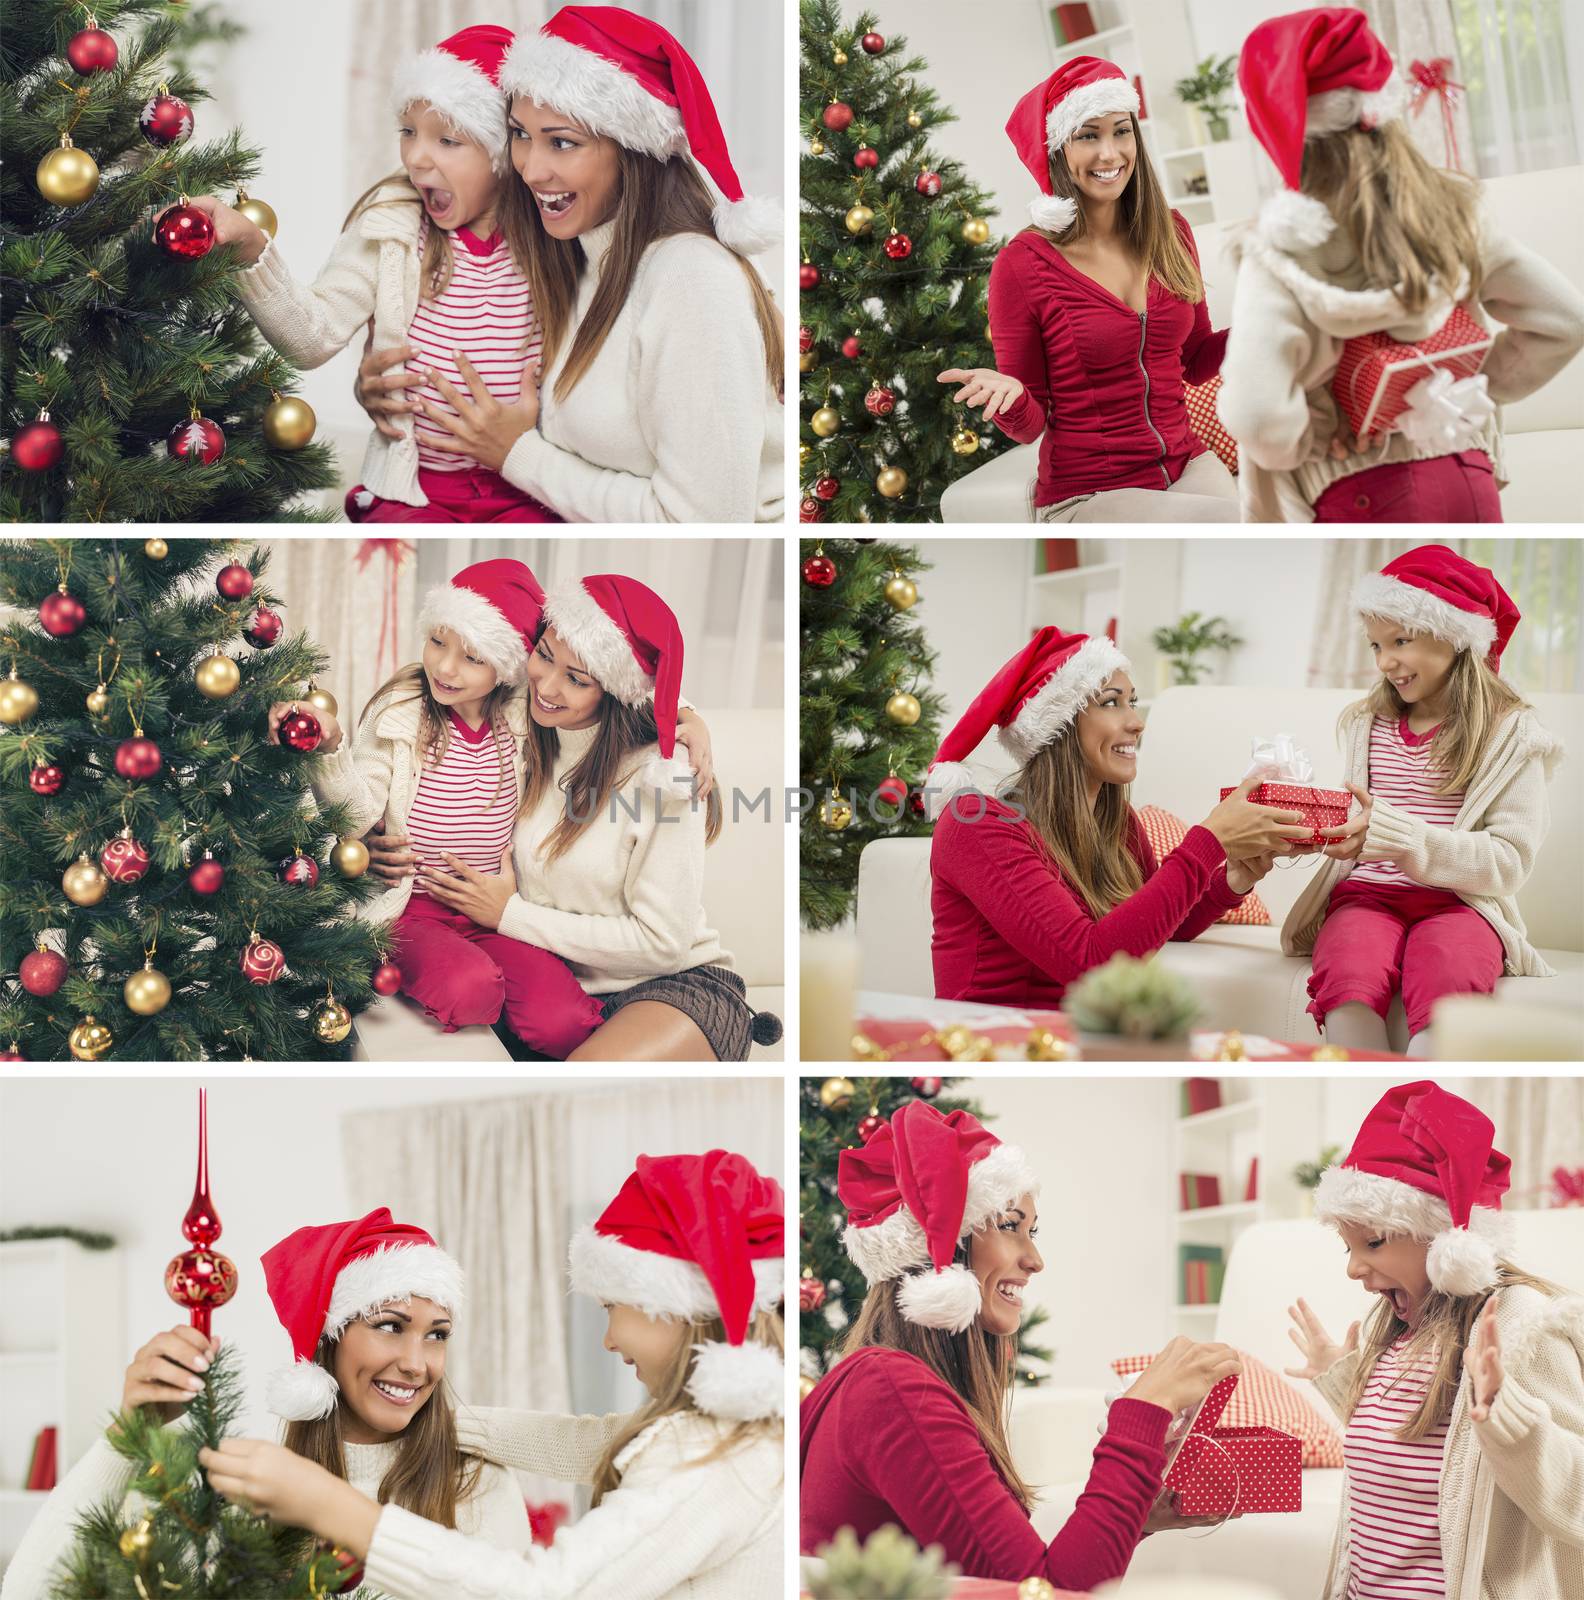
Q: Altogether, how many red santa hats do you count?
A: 12